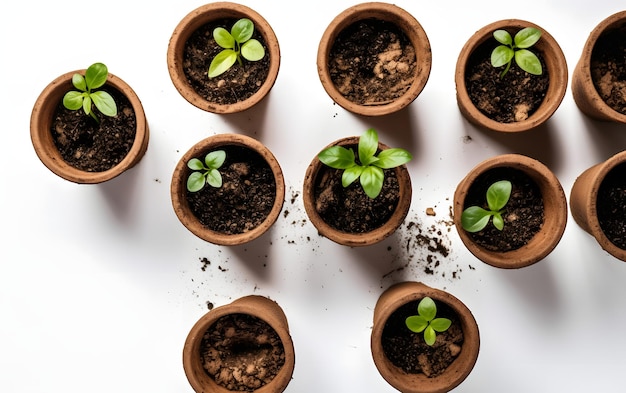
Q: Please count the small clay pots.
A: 11